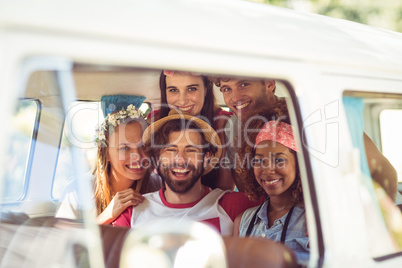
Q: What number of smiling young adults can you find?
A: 5